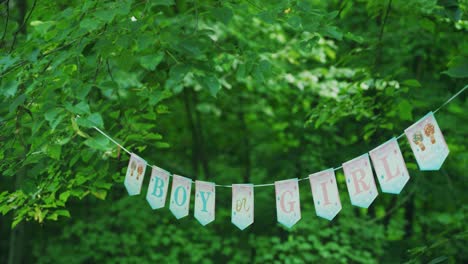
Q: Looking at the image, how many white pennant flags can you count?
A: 10